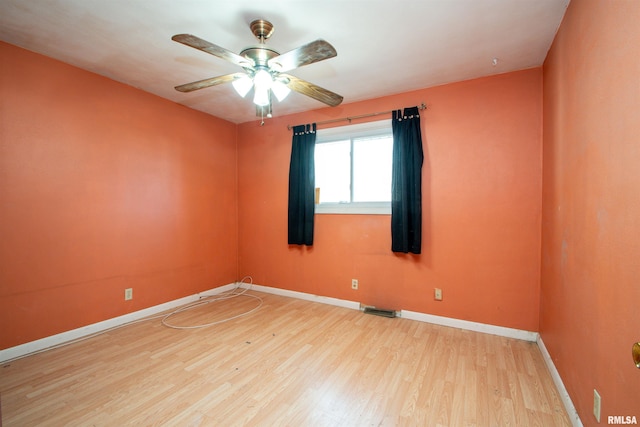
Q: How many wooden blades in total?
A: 5